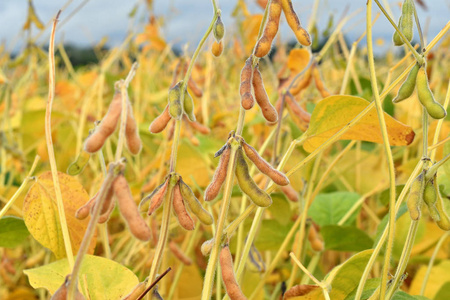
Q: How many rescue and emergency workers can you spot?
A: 0